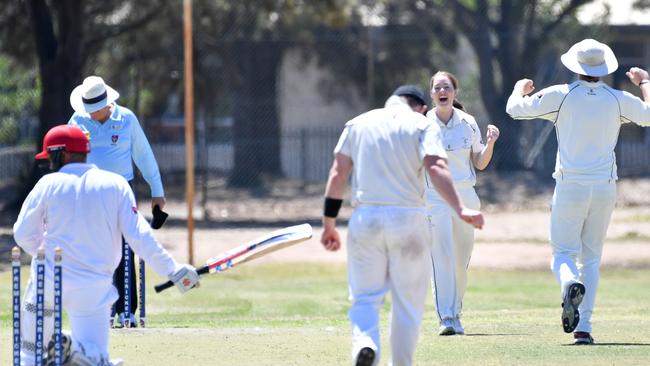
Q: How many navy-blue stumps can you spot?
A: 6